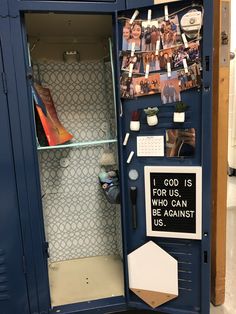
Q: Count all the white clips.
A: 12